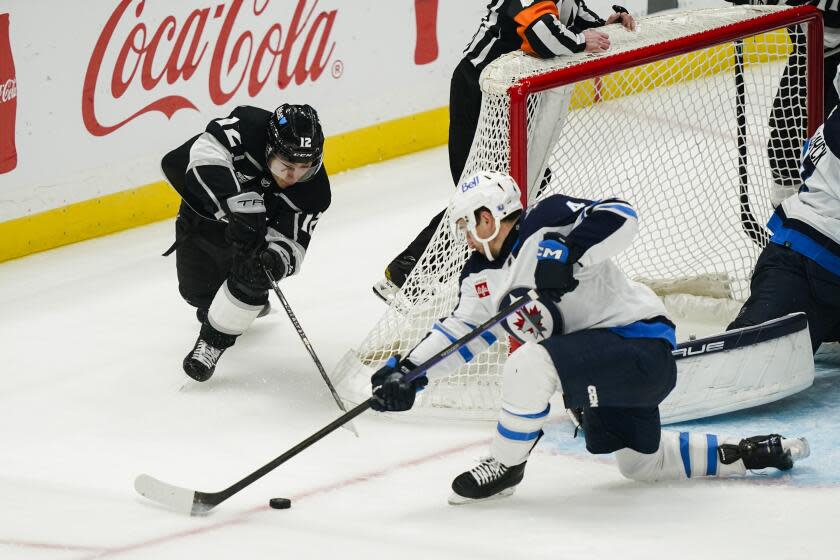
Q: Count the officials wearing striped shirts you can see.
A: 2